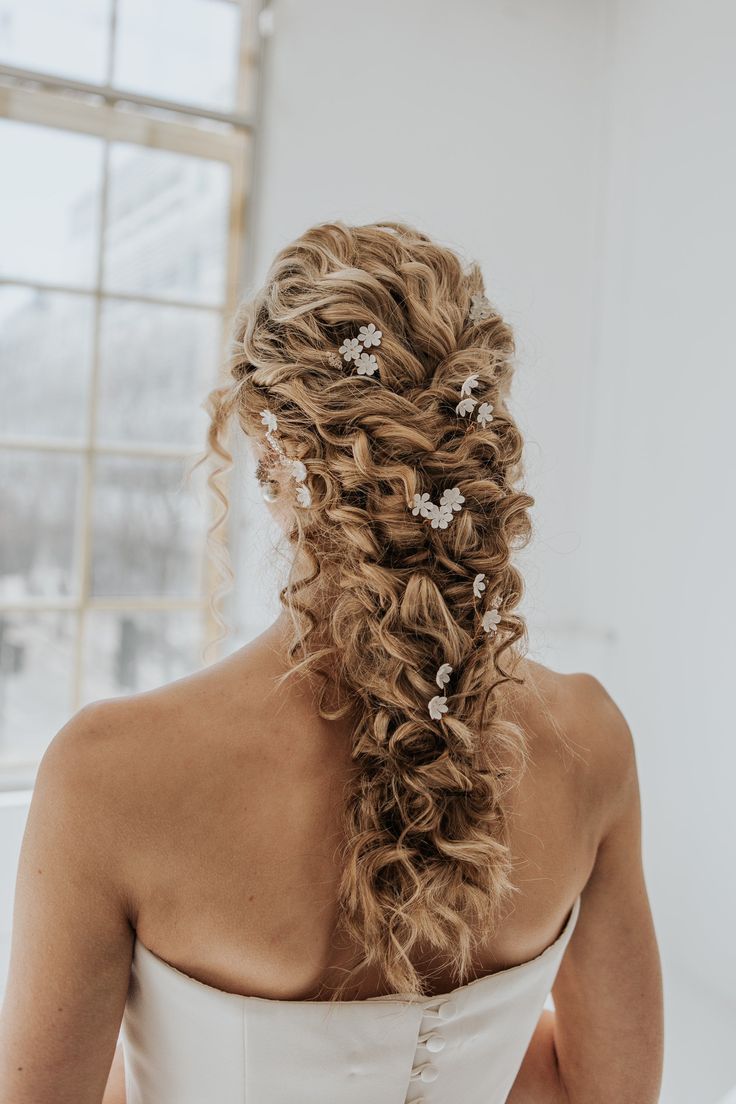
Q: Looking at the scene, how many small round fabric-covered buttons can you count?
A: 3